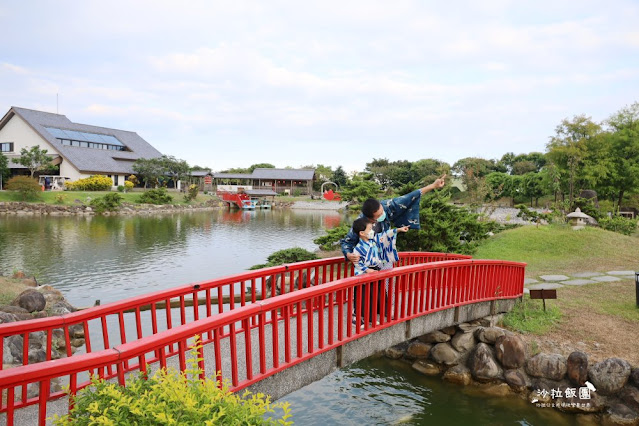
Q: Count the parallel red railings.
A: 2